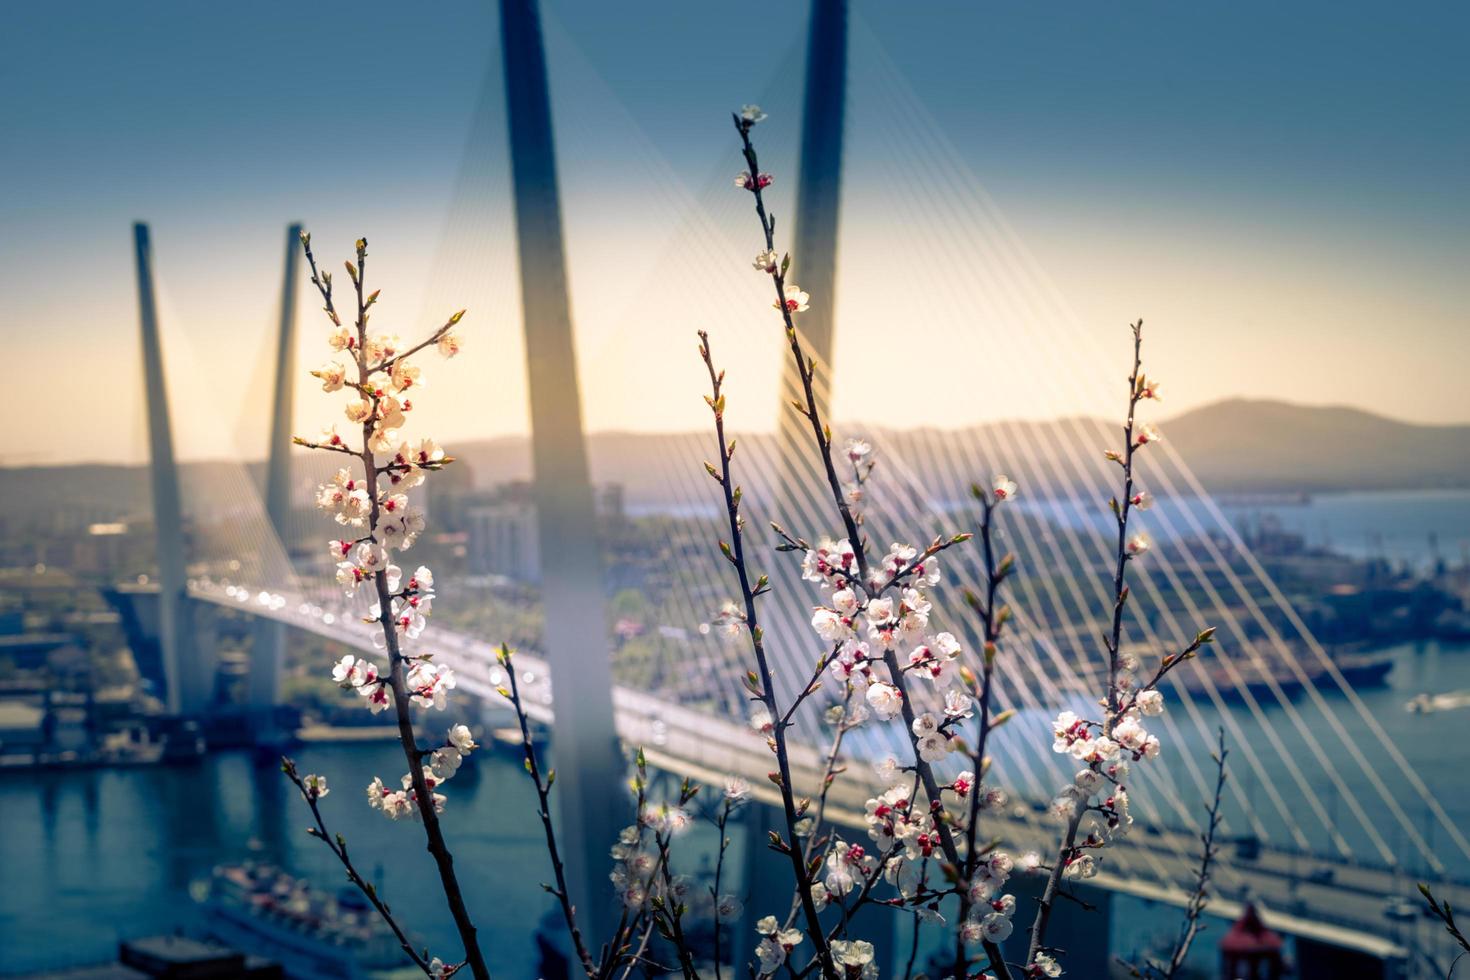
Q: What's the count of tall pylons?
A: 4